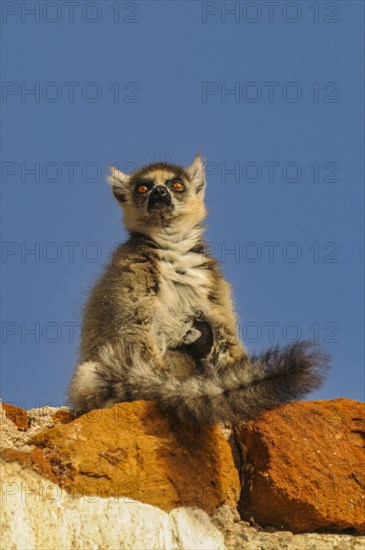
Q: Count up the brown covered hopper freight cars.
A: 0